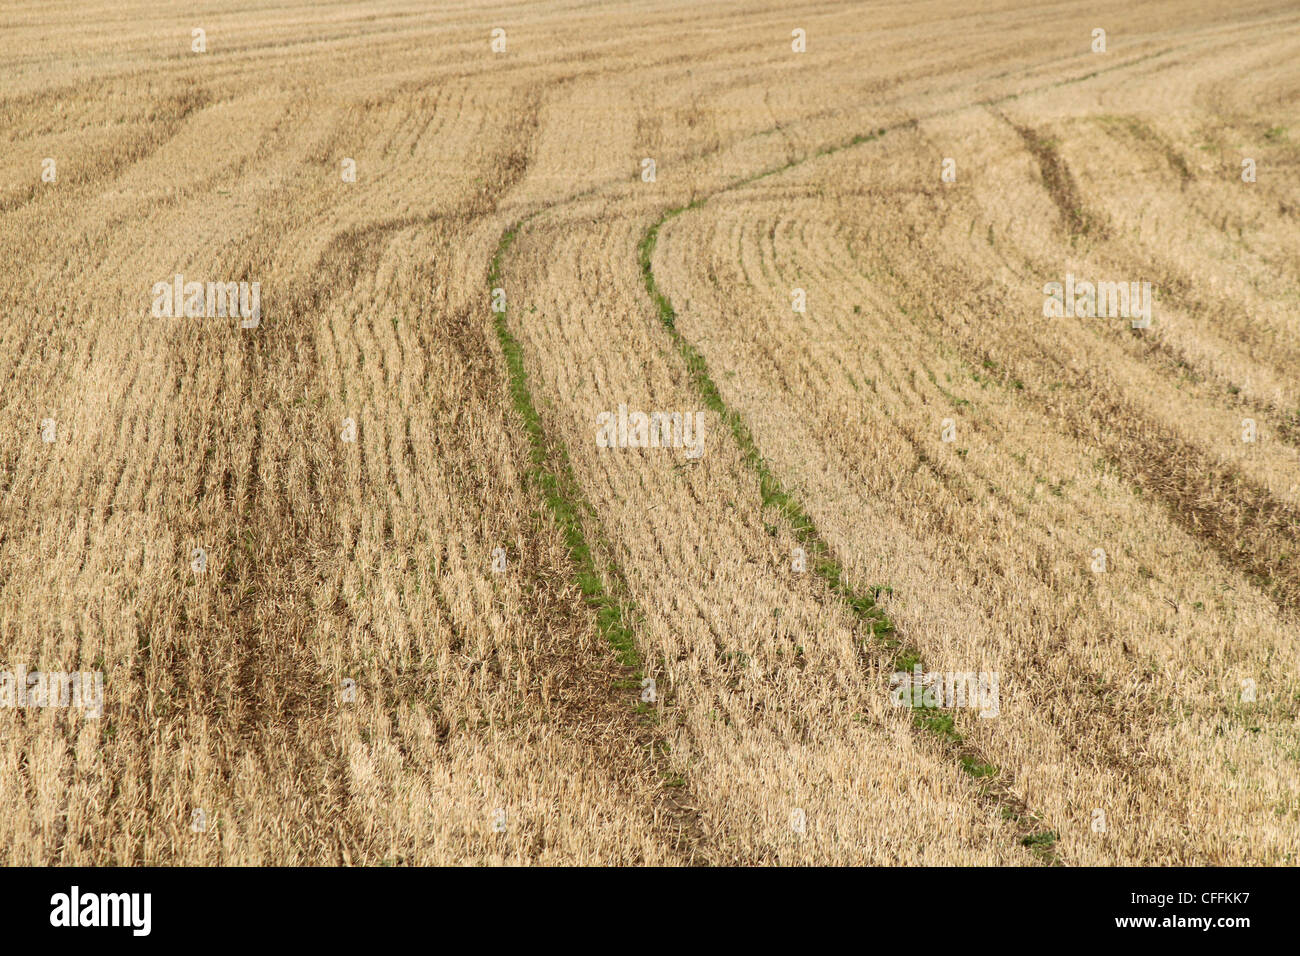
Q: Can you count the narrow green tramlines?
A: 2